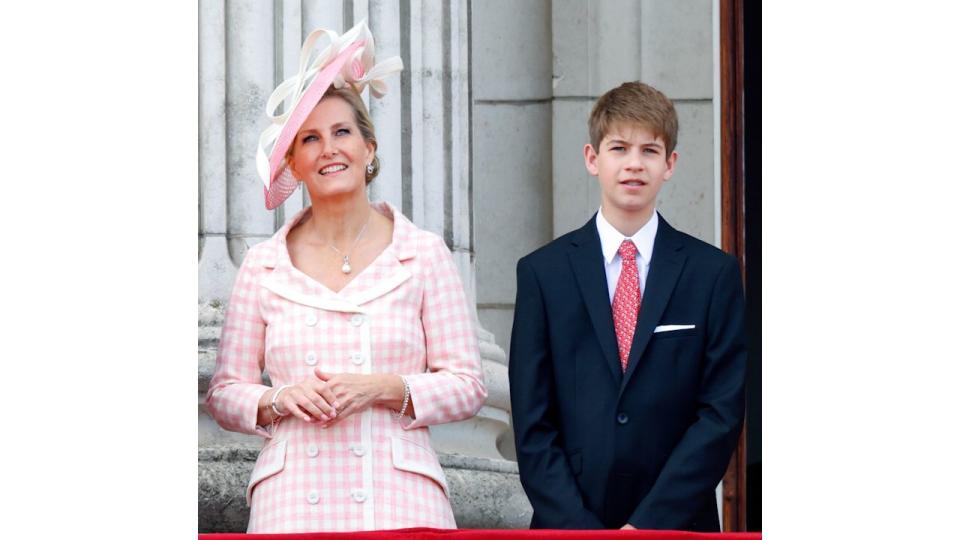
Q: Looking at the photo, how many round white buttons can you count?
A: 8